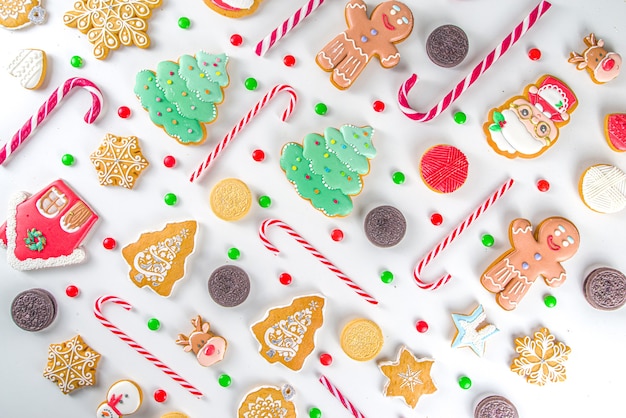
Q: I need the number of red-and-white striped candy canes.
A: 8